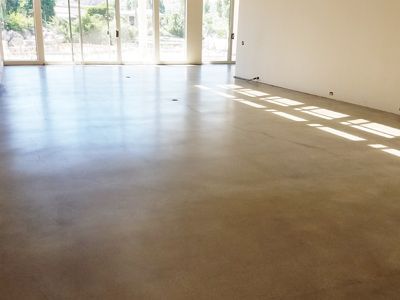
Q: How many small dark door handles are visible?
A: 2